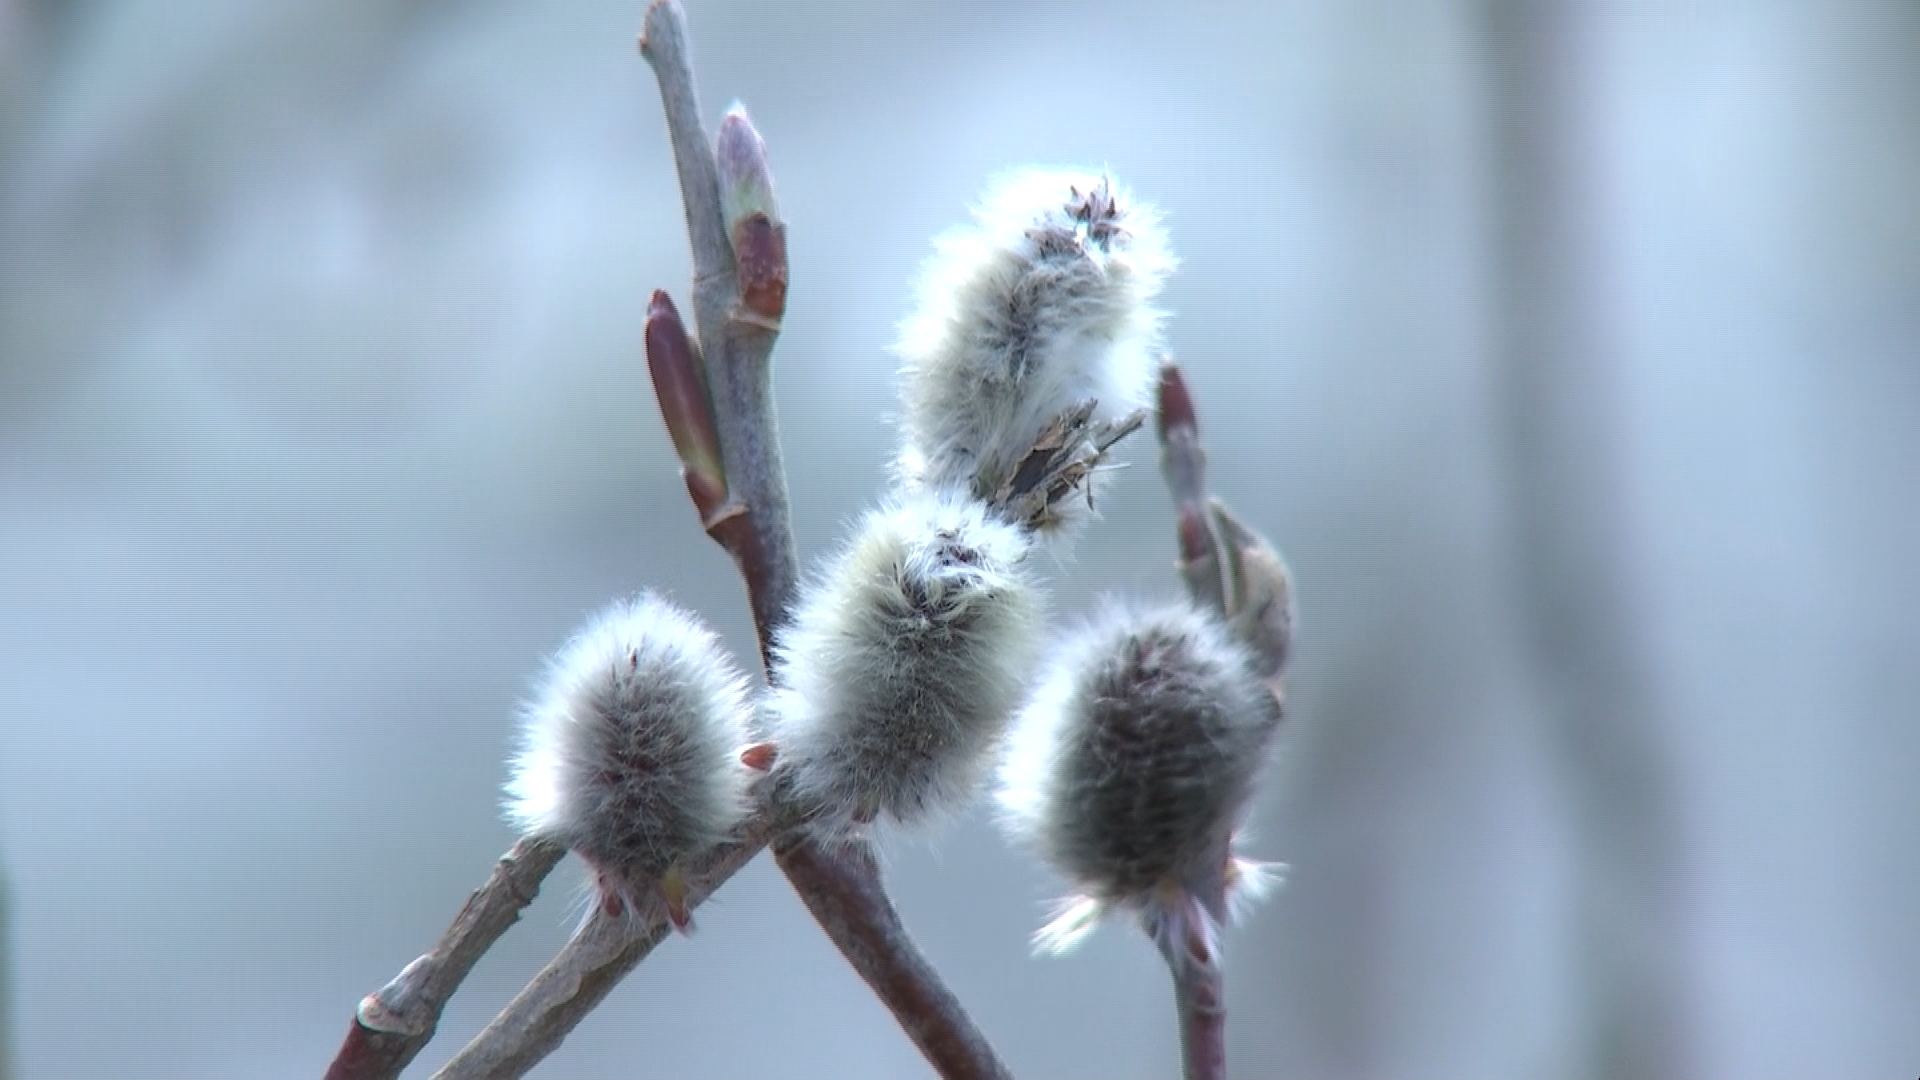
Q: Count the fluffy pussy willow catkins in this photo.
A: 4